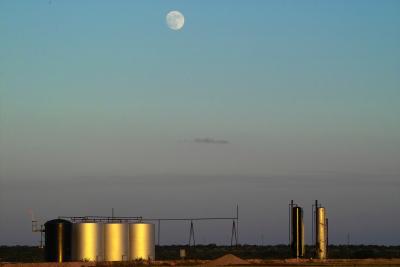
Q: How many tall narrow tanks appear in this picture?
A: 2